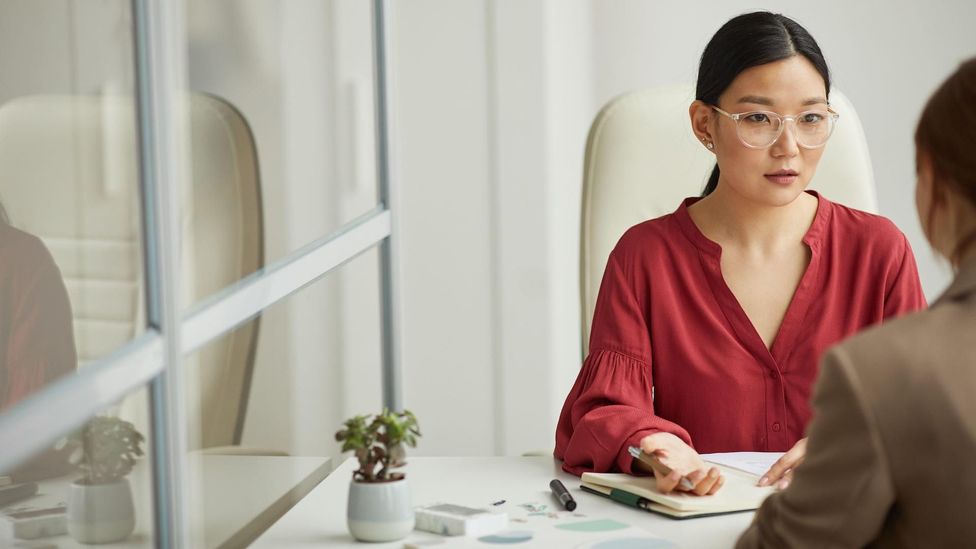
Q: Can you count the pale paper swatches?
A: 3